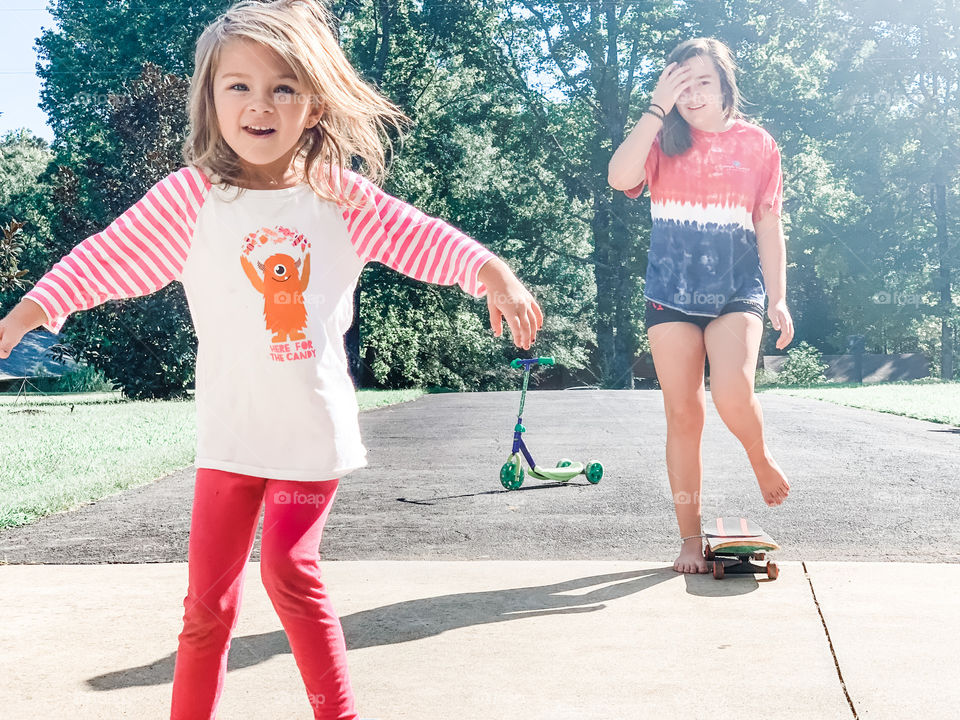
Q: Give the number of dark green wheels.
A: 3